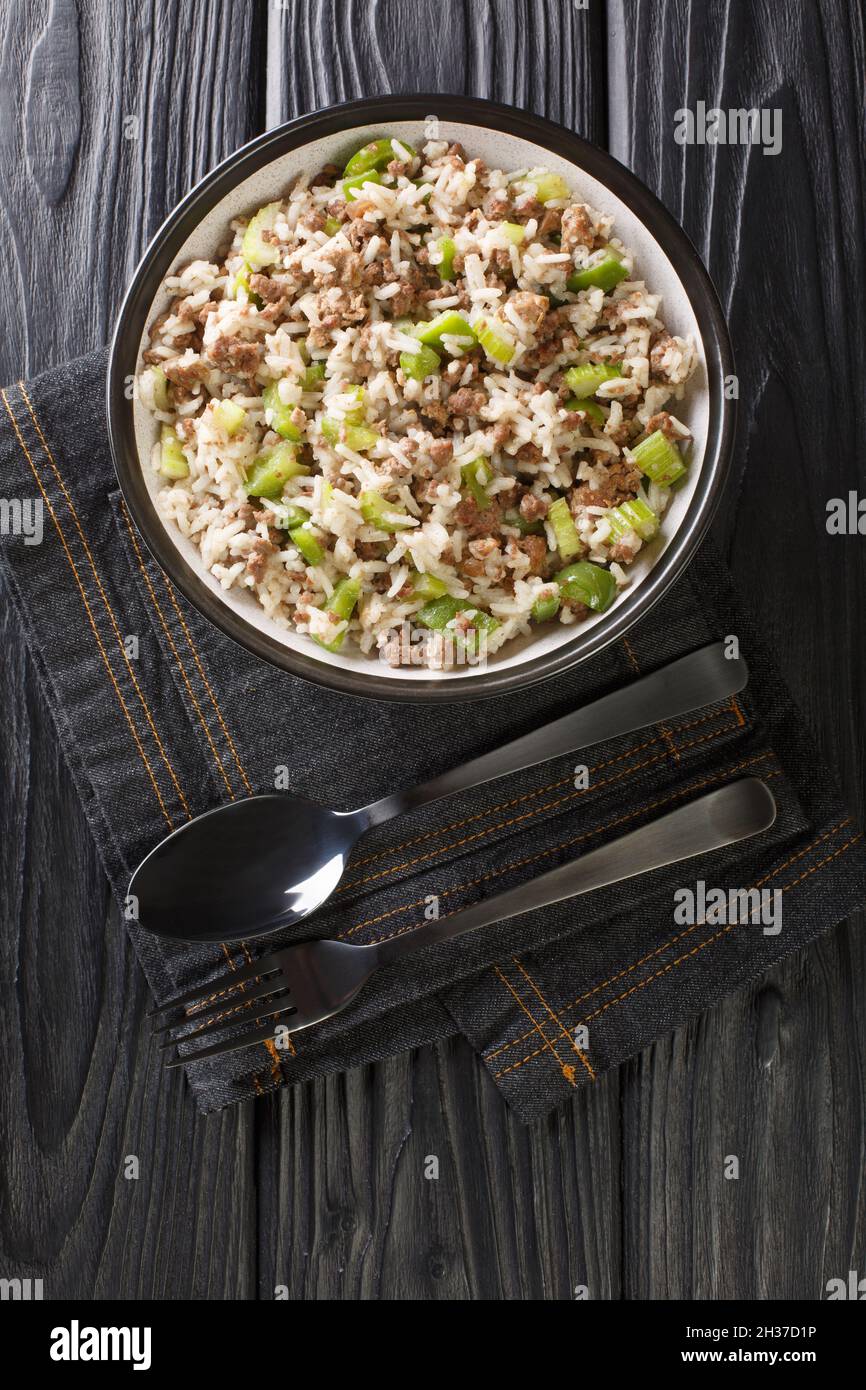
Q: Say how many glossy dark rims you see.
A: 1